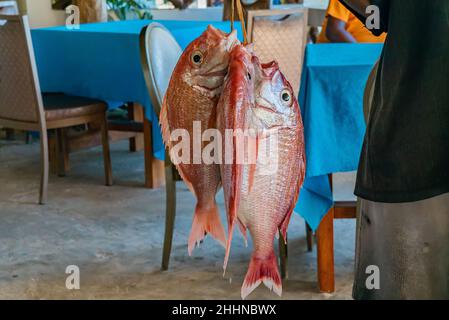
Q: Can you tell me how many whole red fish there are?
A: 3